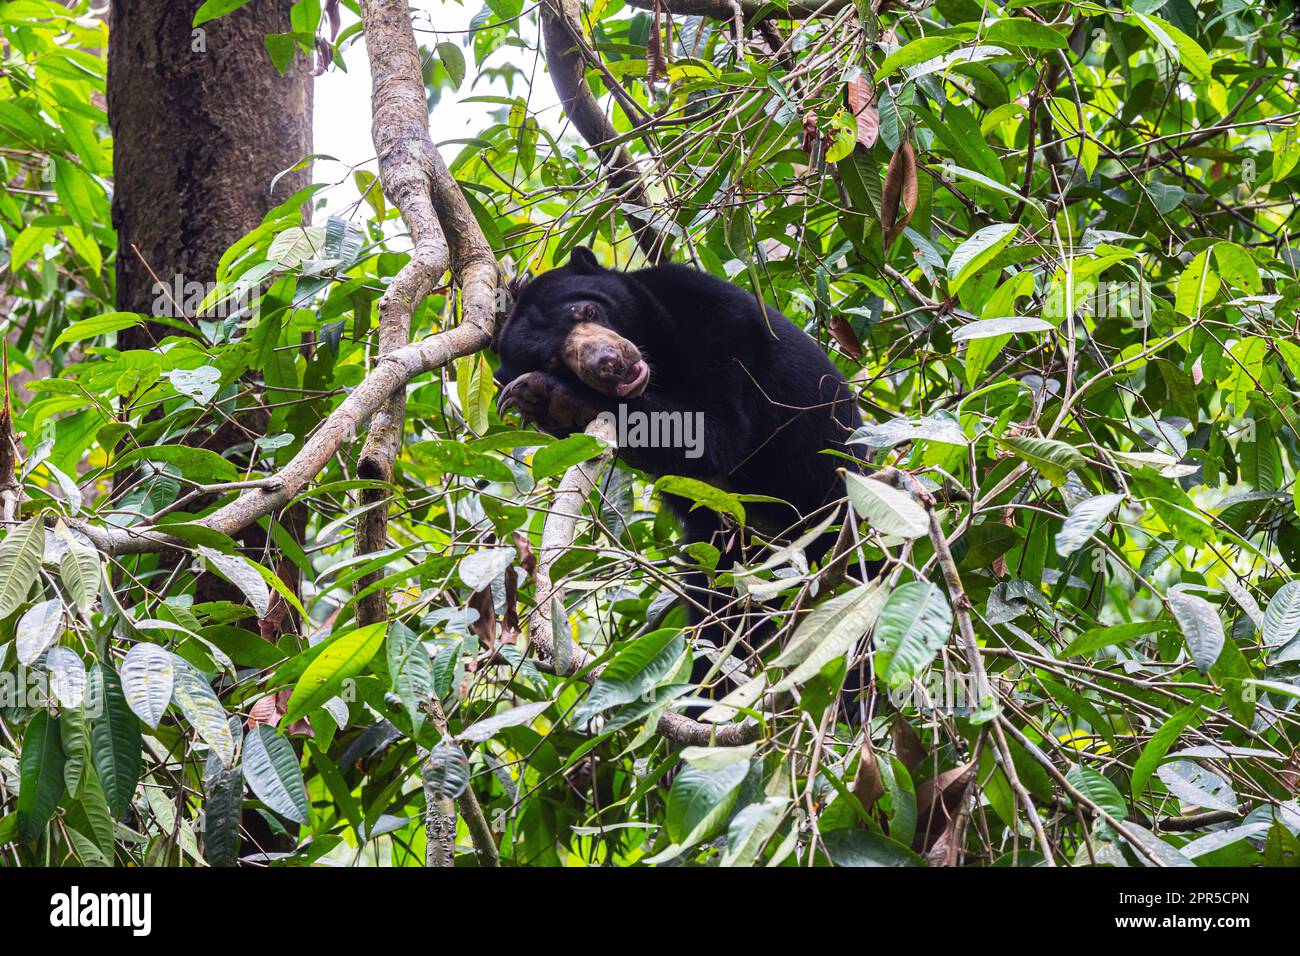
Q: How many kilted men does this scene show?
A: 0